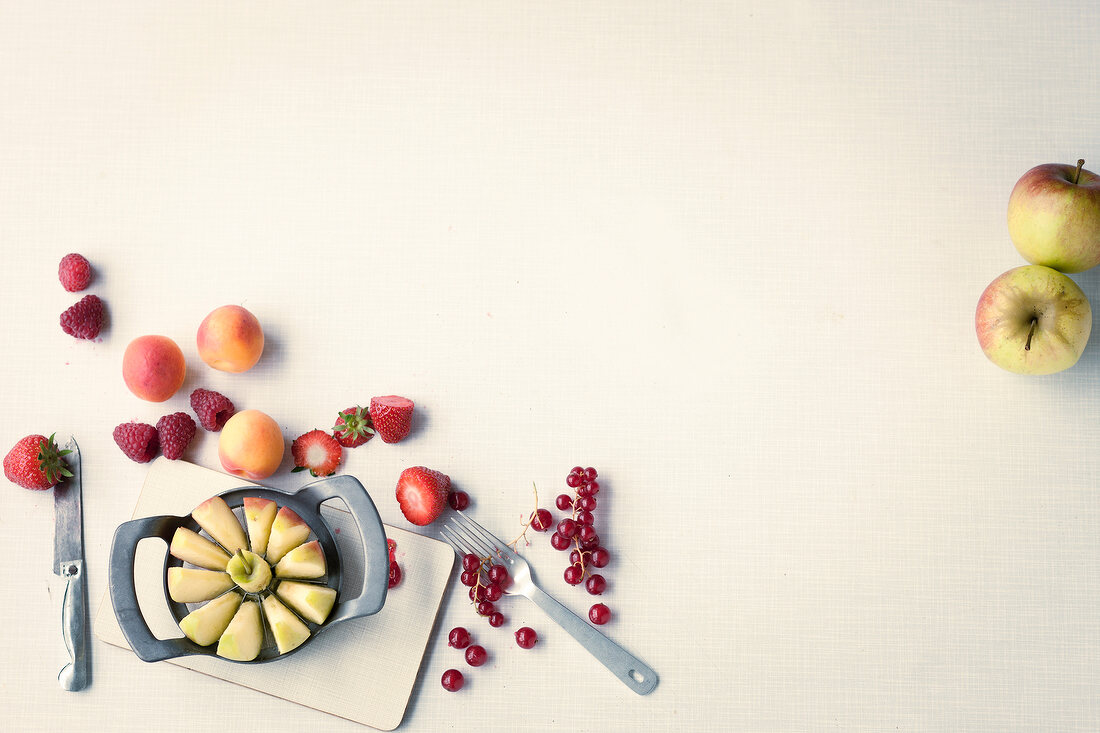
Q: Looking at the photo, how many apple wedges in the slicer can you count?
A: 10